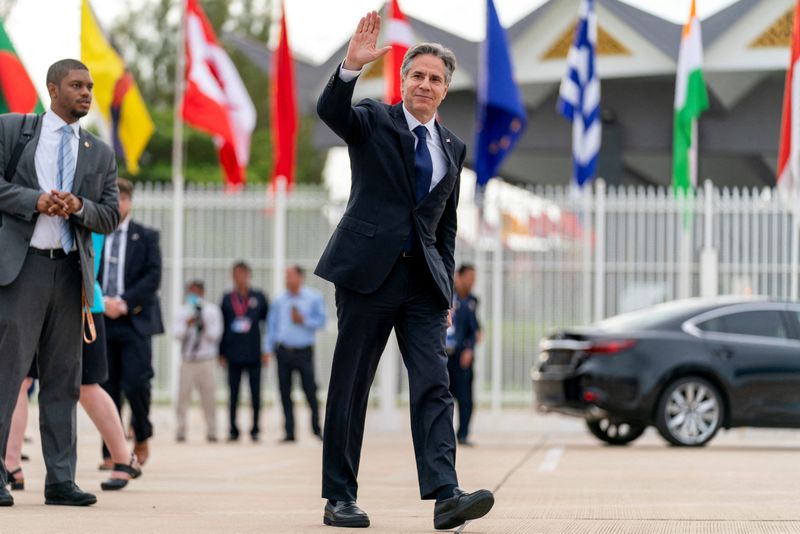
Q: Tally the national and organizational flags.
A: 9